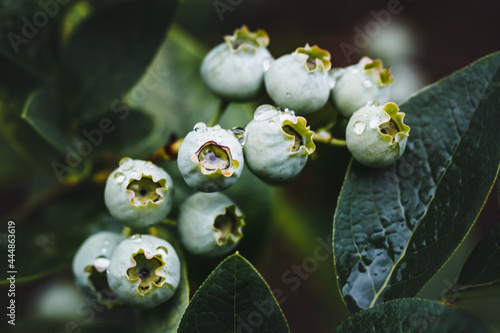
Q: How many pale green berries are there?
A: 10